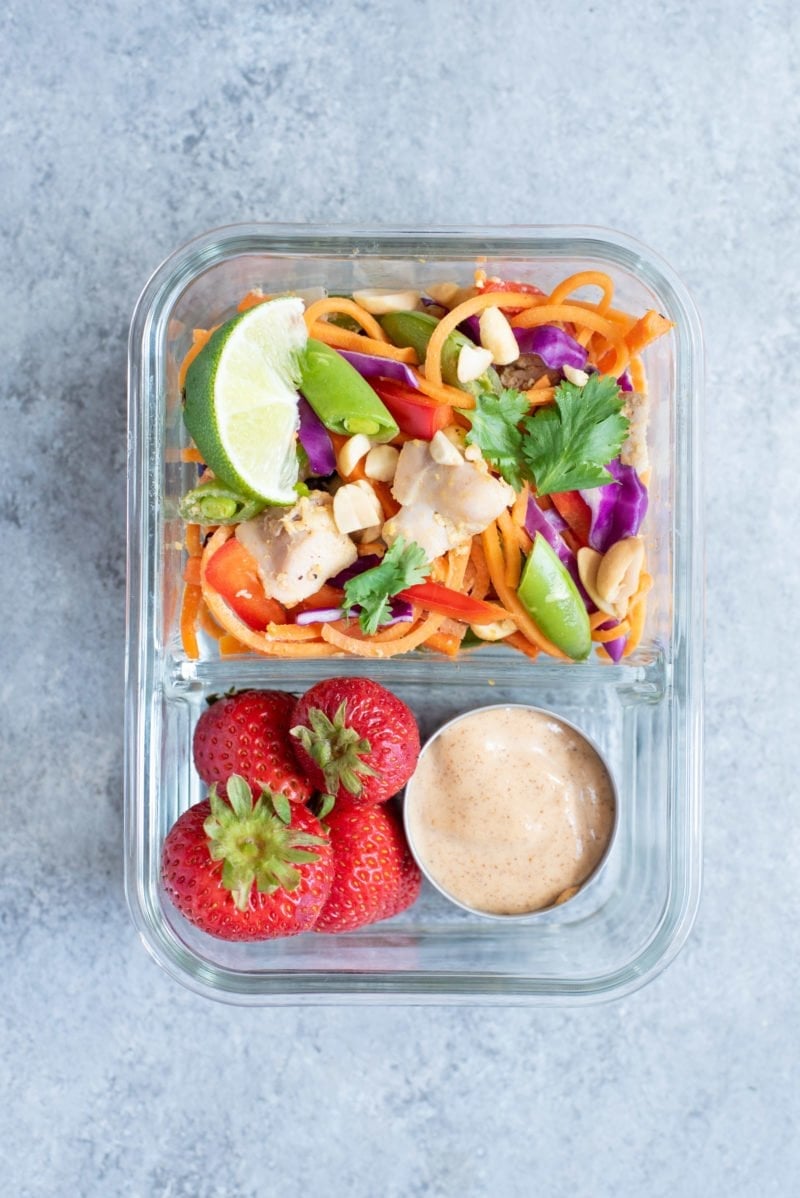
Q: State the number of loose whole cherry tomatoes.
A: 0